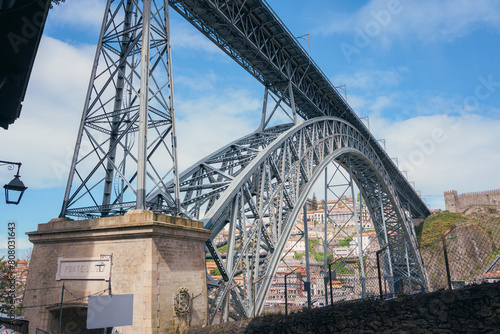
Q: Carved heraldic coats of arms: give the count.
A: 1